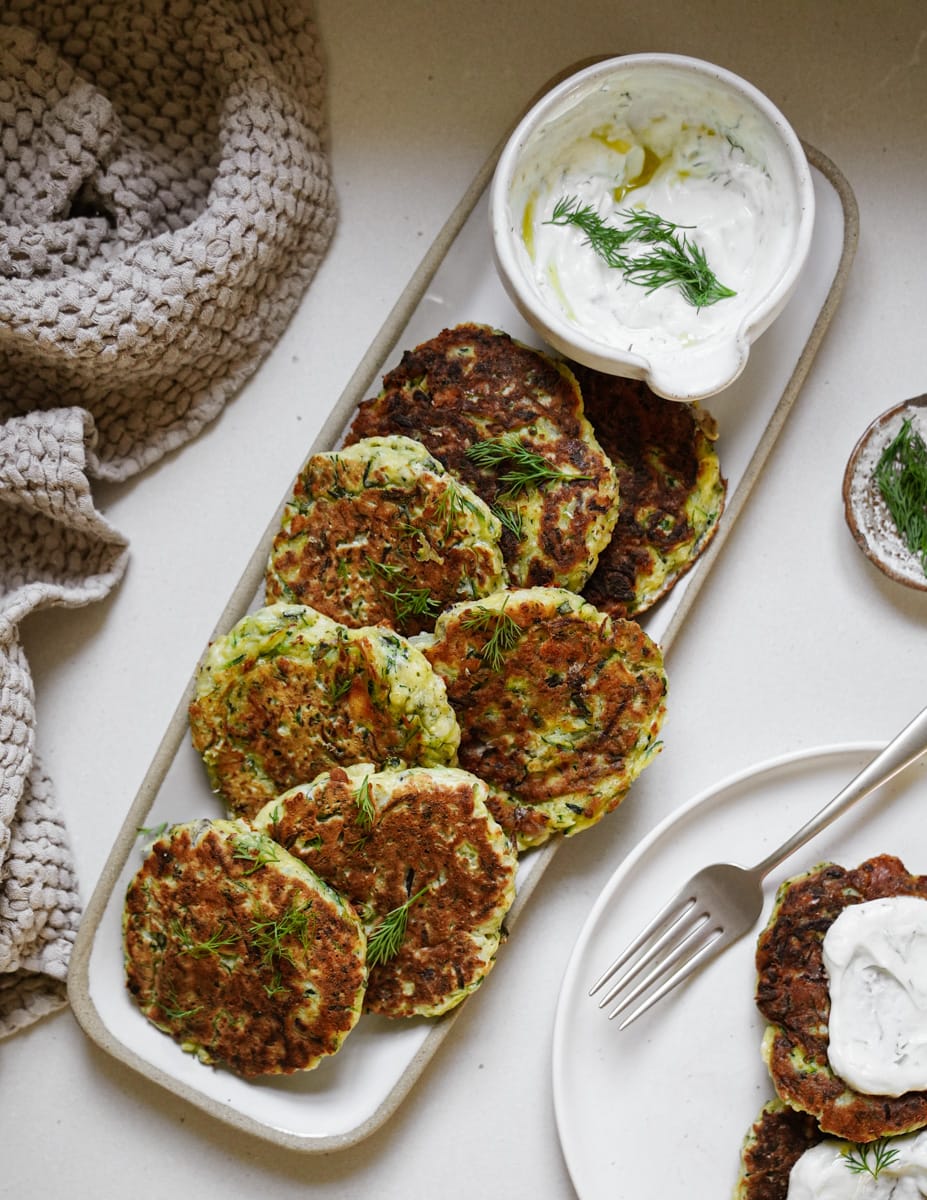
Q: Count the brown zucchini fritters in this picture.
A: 9